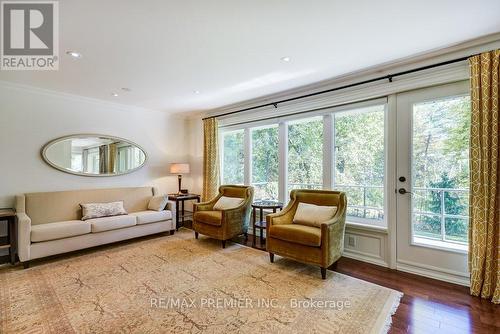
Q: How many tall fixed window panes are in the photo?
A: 4